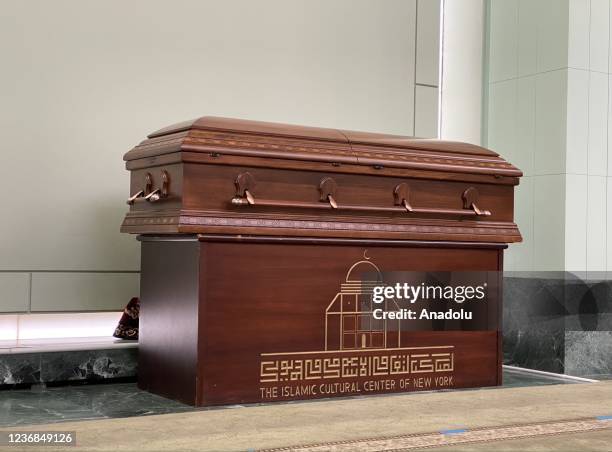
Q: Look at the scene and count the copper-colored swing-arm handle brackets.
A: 6